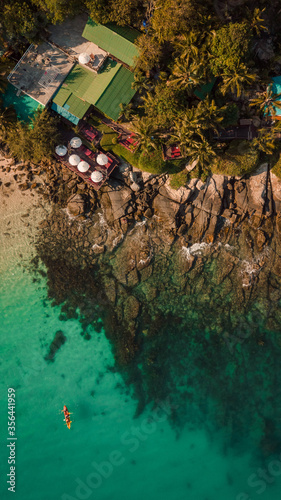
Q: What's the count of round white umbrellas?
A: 7